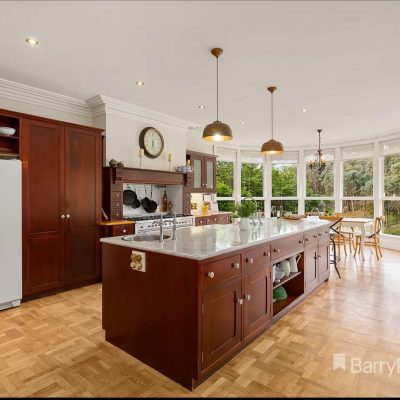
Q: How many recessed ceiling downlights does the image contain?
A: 5